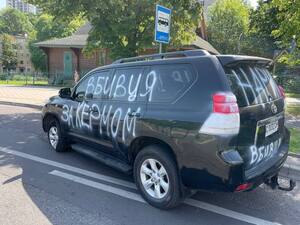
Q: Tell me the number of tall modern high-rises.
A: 1